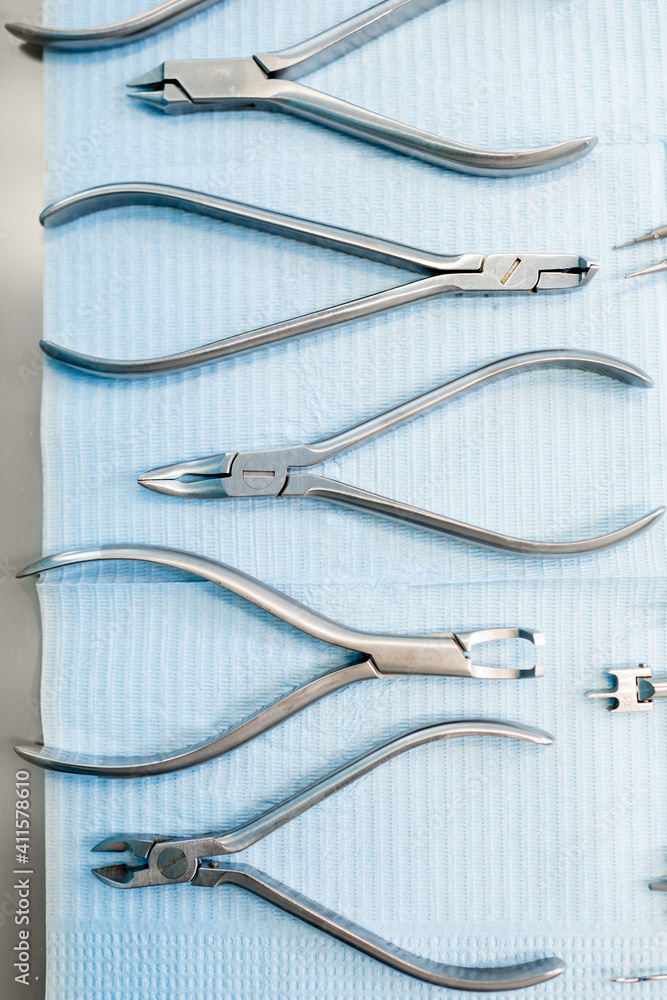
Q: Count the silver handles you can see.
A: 11